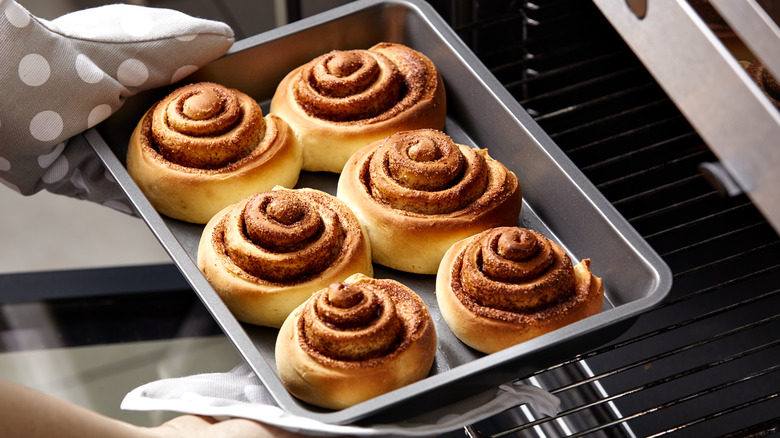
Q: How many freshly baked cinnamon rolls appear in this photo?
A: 6